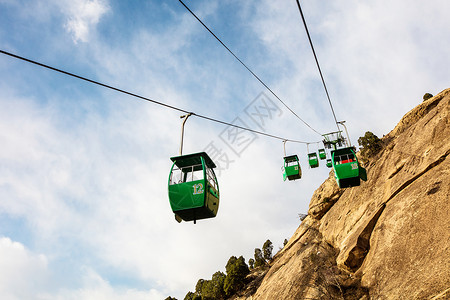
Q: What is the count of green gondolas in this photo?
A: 6